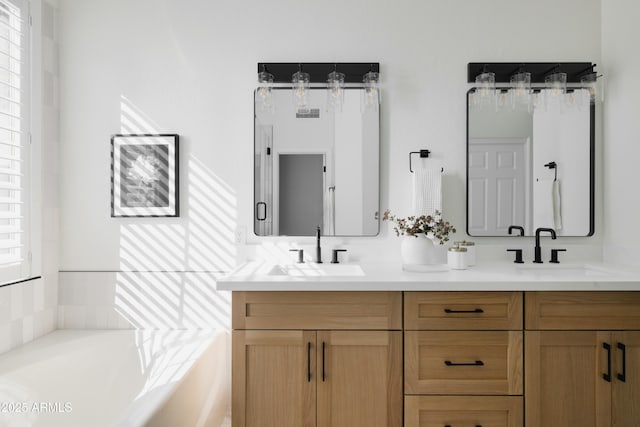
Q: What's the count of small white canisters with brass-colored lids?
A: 2